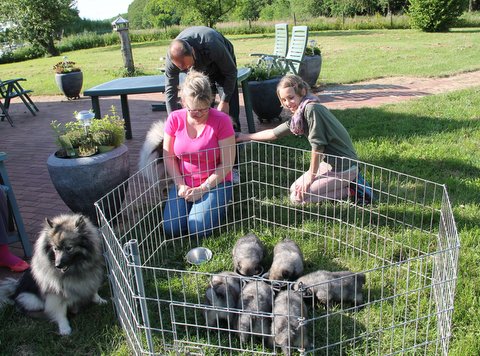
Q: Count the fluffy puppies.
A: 6